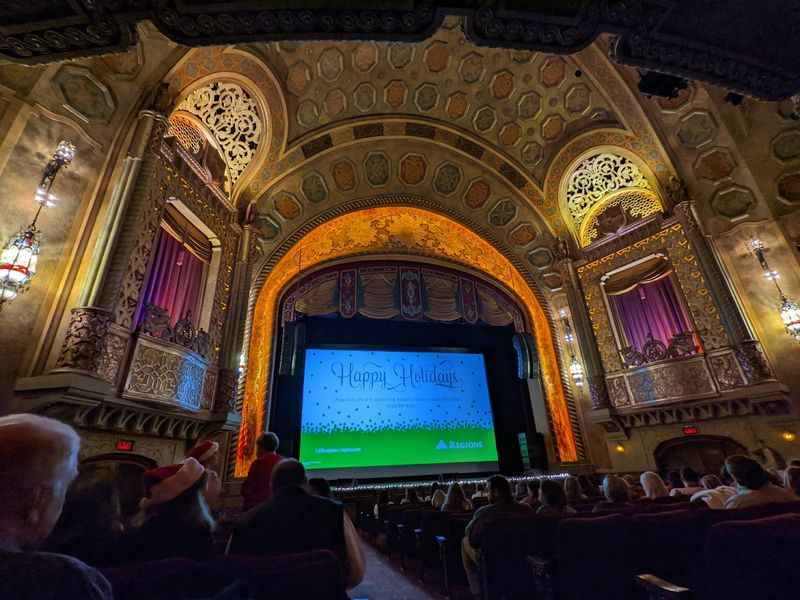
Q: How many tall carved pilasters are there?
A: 4